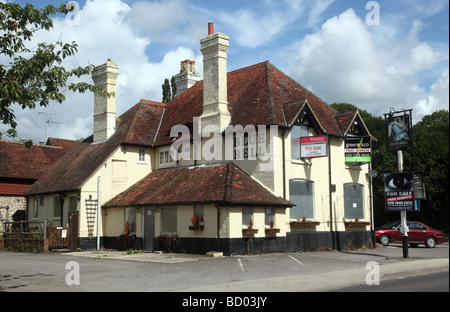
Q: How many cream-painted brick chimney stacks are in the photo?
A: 3